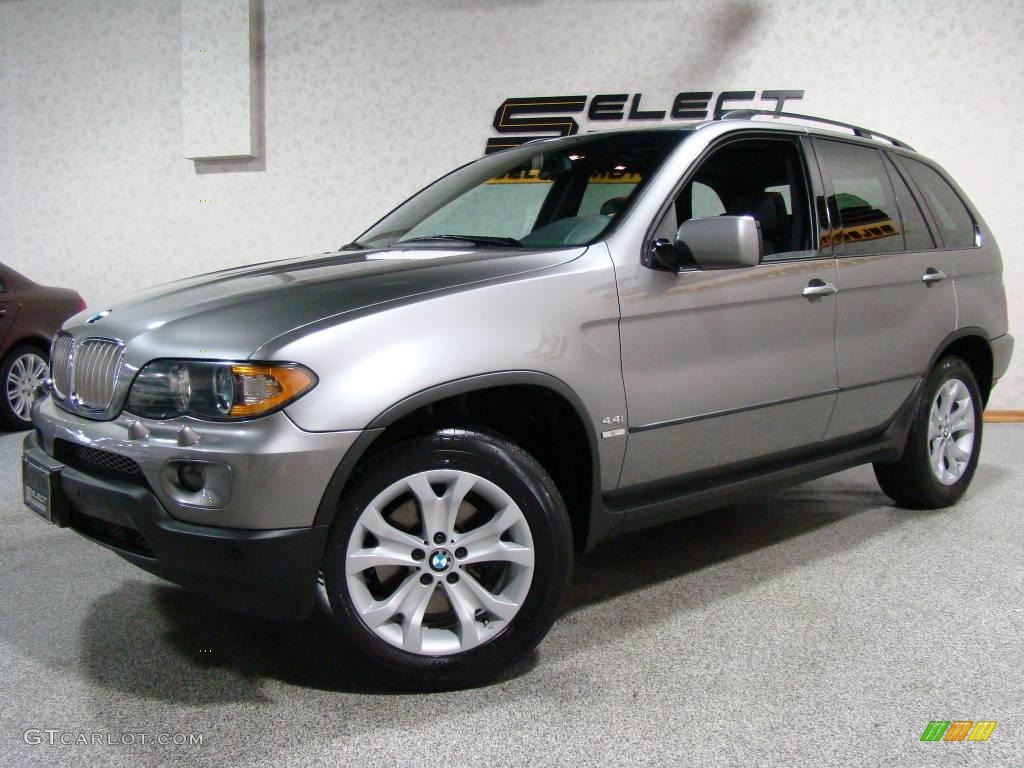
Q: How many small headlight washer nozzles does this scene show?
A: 2